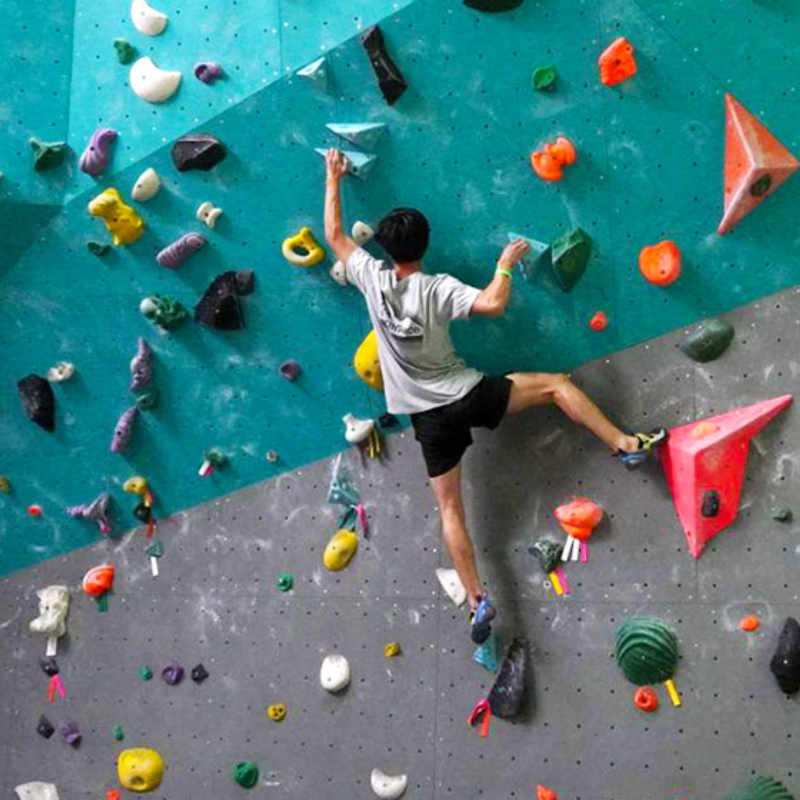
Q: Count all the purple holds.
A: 9